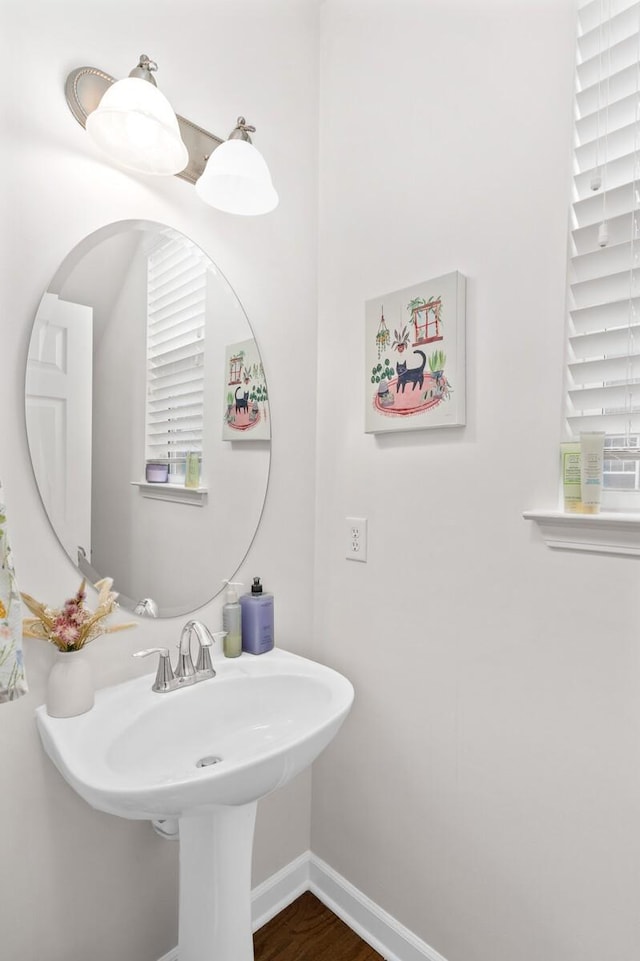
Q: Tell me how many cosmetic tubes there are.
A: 2